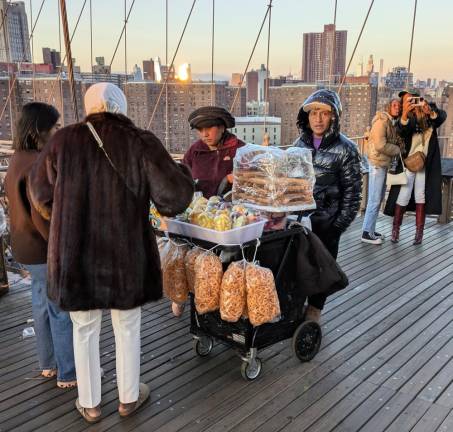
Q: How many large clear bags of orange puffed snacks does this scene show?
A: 5